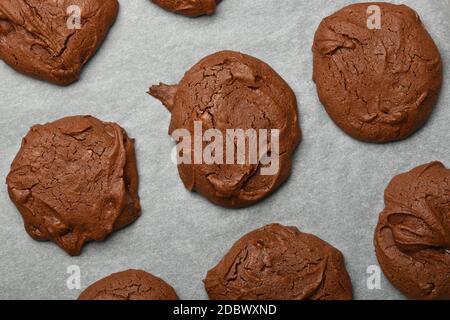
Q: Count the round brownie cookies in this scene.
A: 8